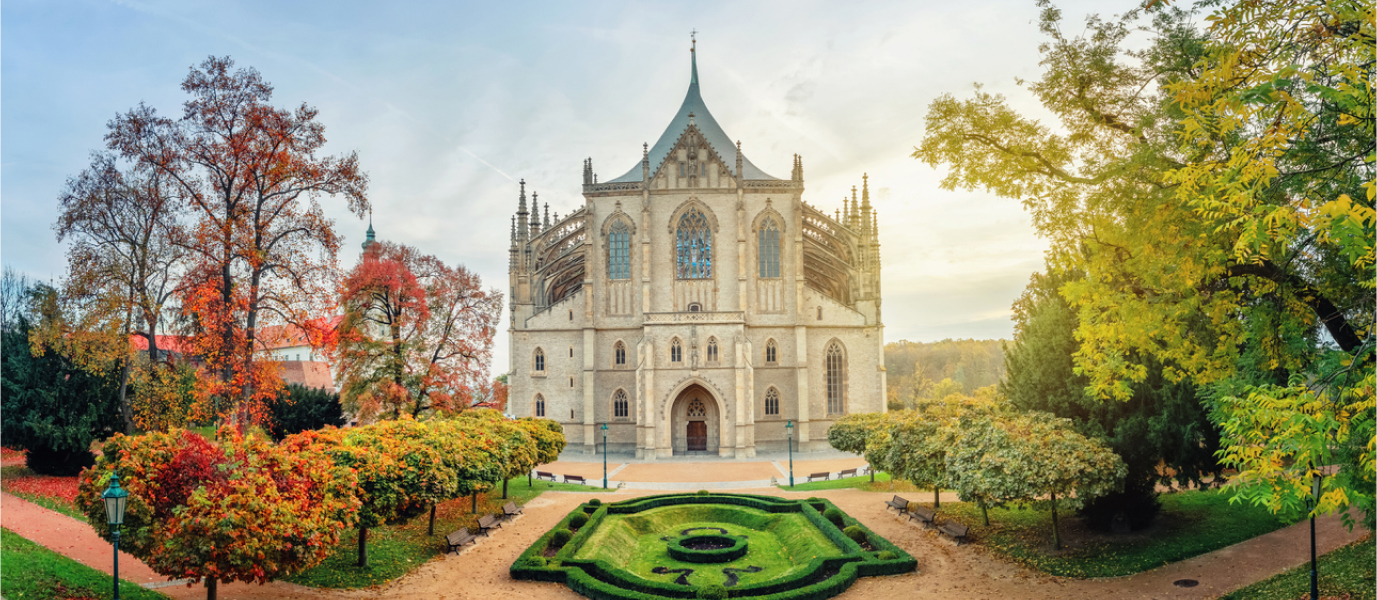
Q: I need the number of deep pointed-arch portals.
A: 1